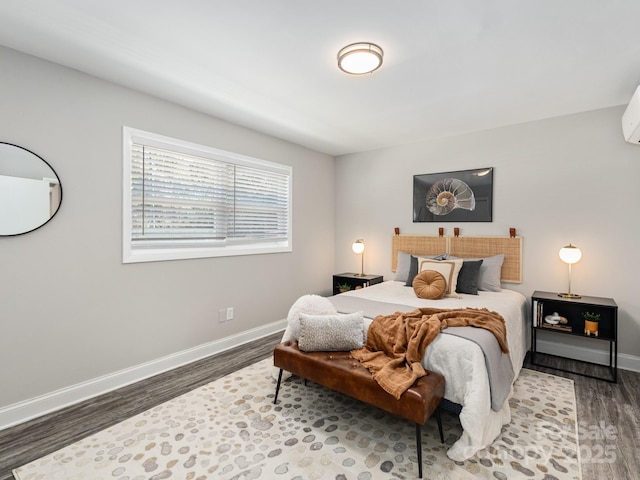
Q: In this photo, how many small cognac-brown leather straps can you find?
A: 4